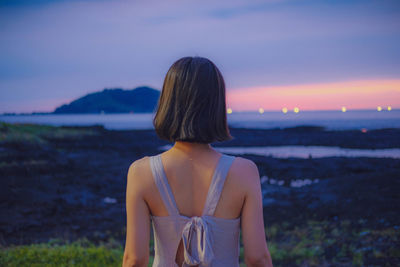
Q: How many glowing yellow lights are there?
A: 7